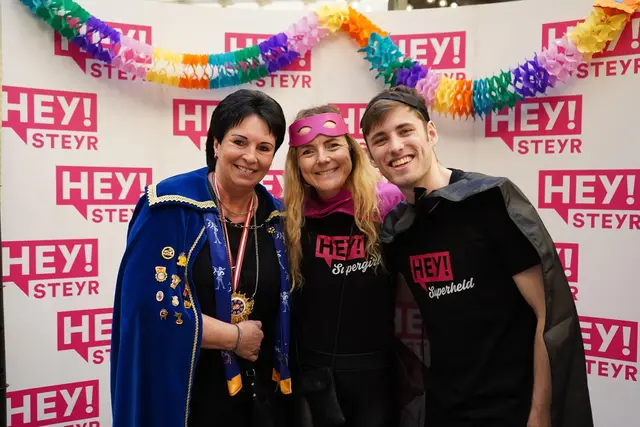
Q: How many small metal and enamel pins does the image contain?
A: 10